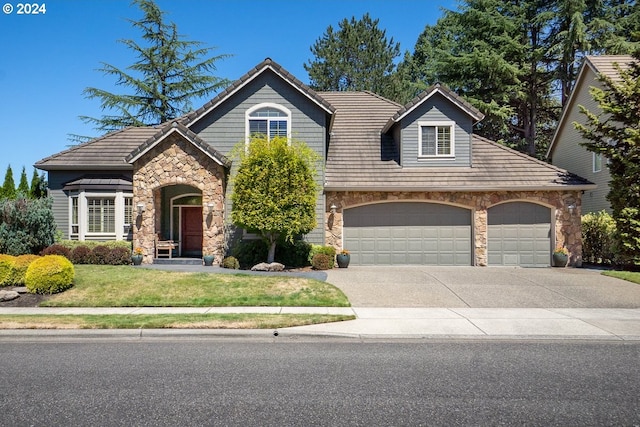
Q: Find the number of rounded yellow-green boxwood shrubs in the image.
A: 3